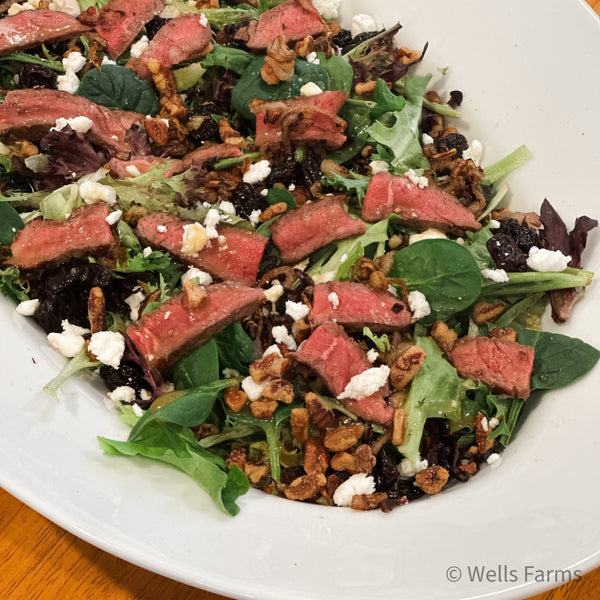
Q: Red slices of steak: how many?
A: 15